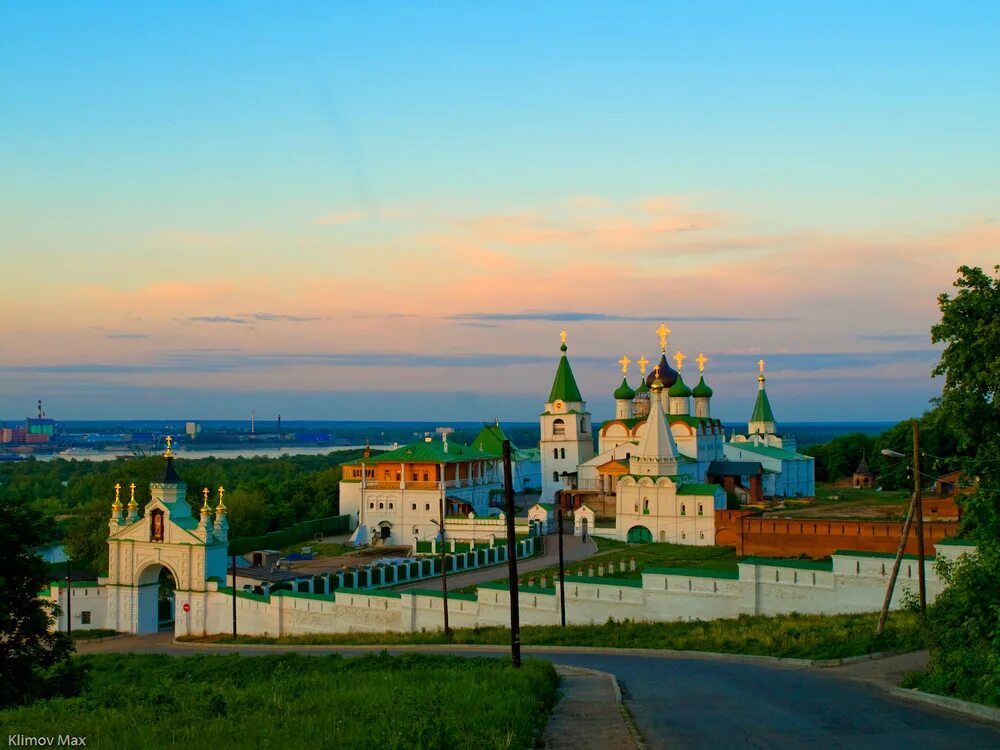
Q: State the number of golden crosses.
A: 13